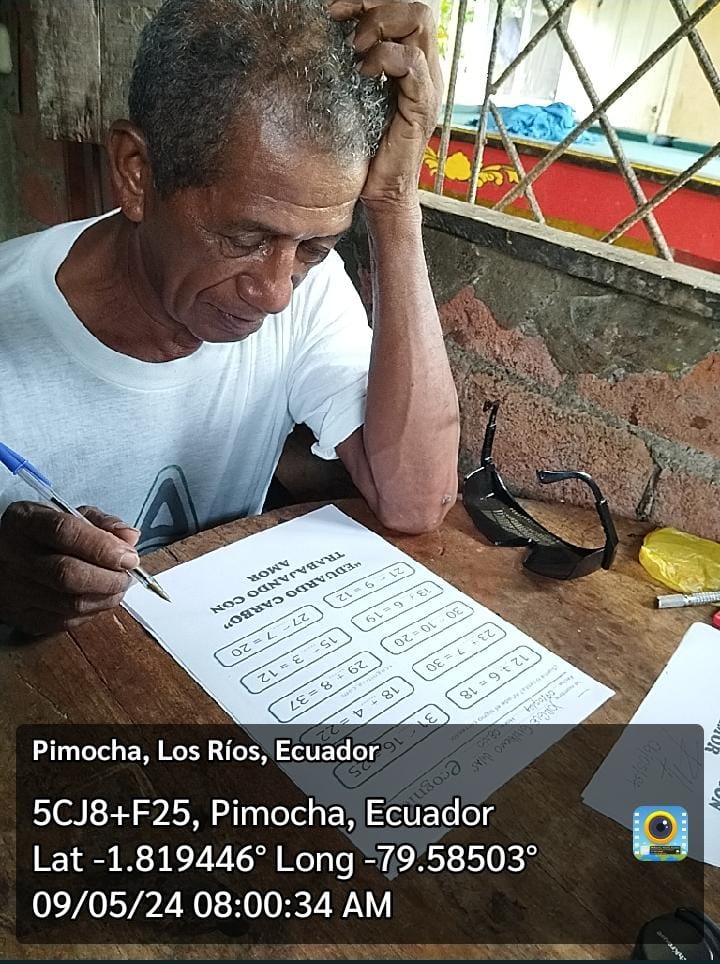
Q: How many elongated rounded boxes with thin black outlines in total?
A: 10